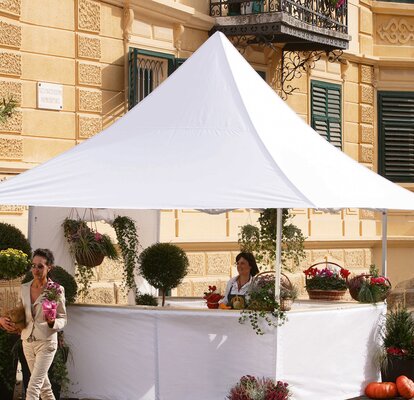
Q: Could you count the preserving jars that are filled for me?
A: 0